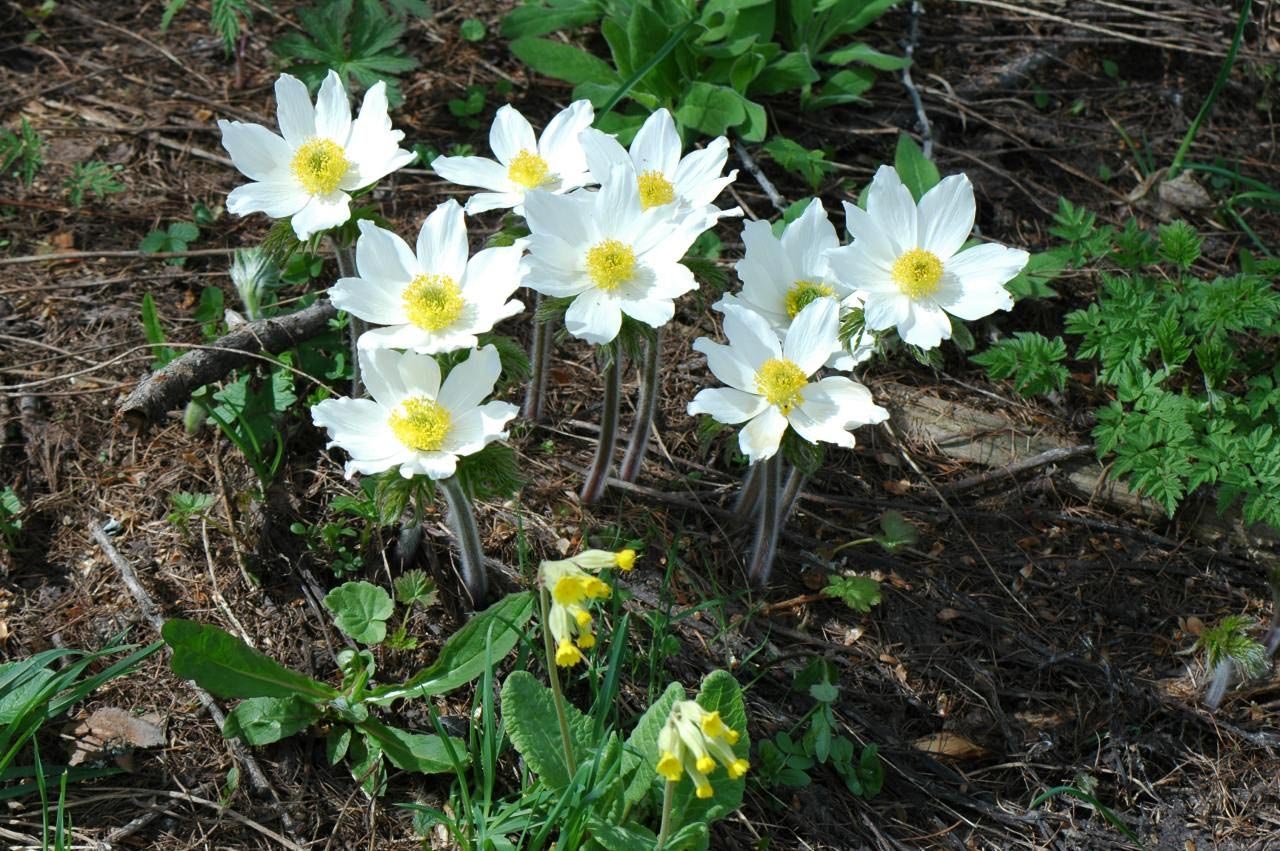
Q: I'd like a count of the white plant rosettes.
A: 9